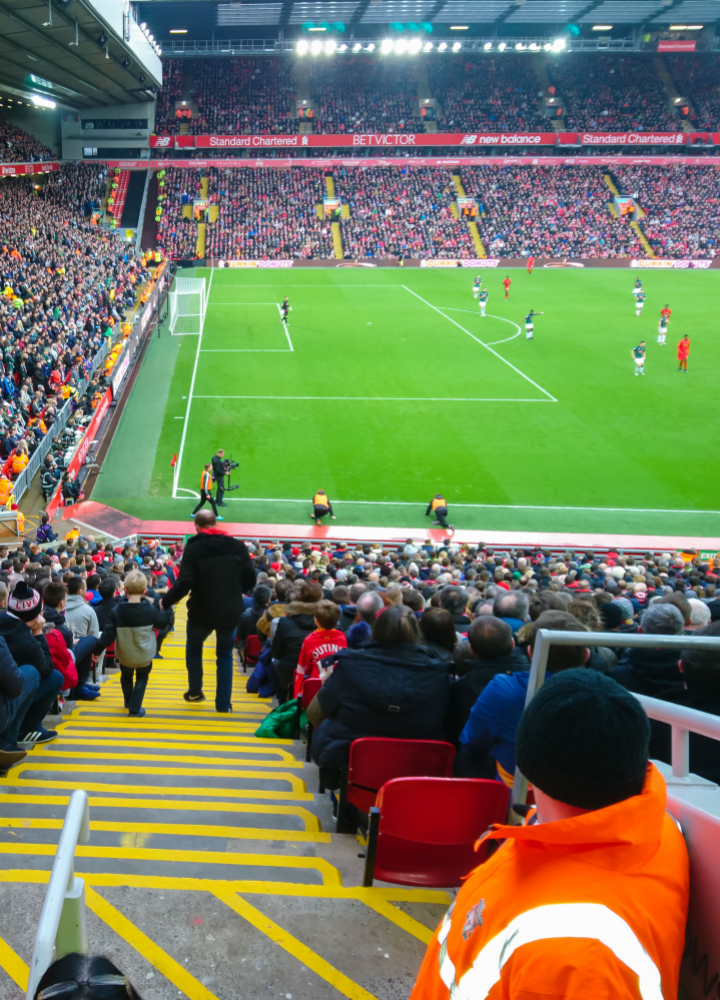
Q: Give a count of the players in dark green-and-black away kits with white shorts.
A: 7